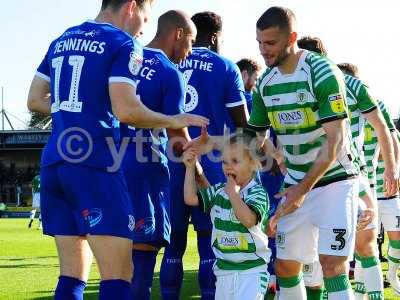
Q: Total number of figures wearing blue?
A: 4